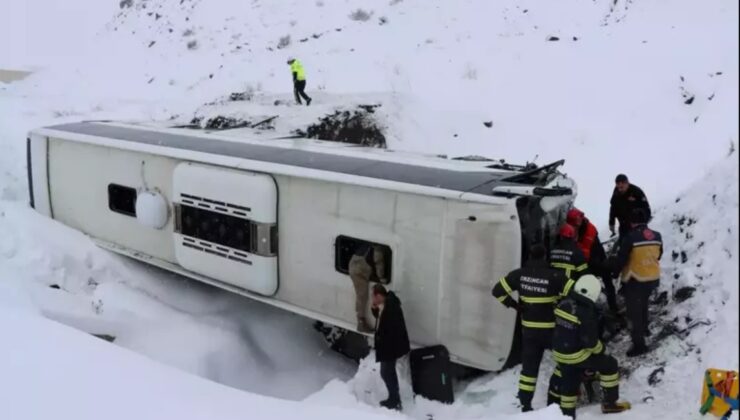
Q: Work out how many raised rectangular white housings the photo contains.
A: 1